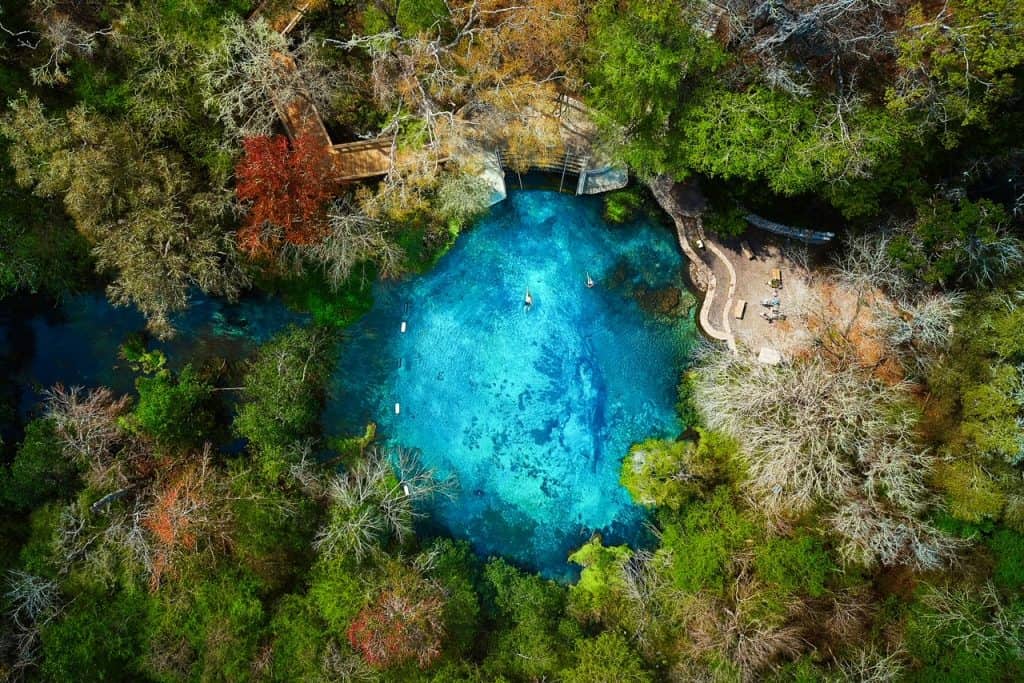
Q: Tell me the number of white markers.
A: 3